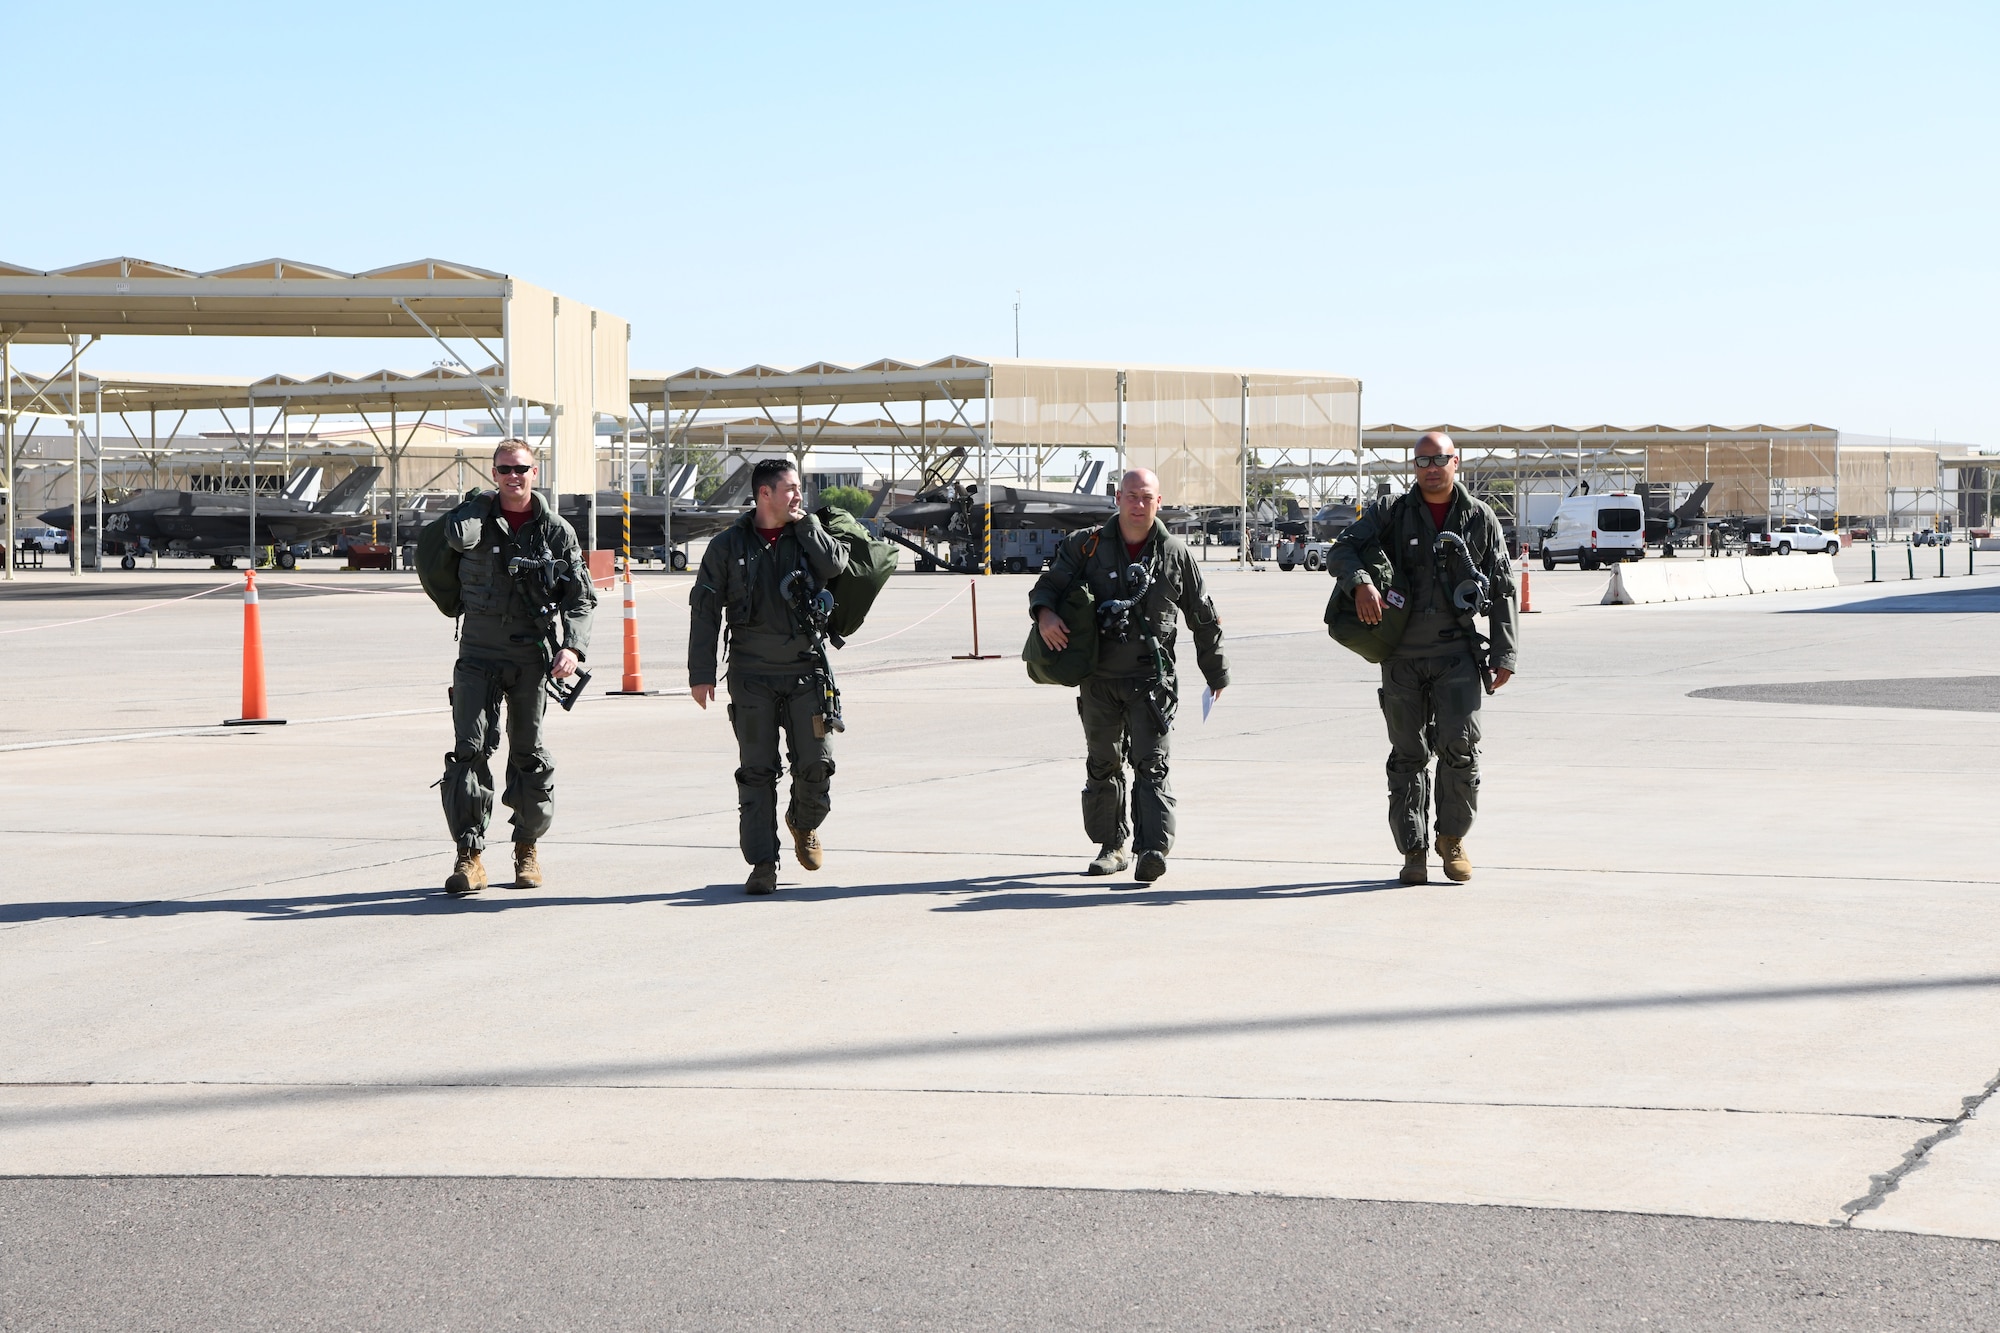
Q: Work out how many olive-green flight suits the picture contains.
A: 4